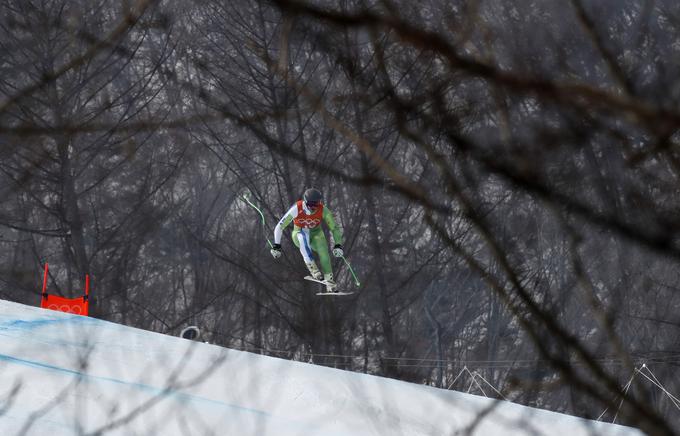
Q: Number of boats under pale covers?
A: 0